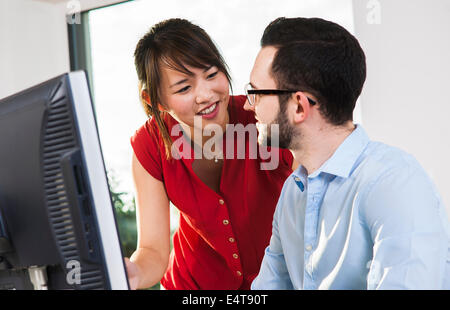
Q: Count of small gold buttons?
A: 5